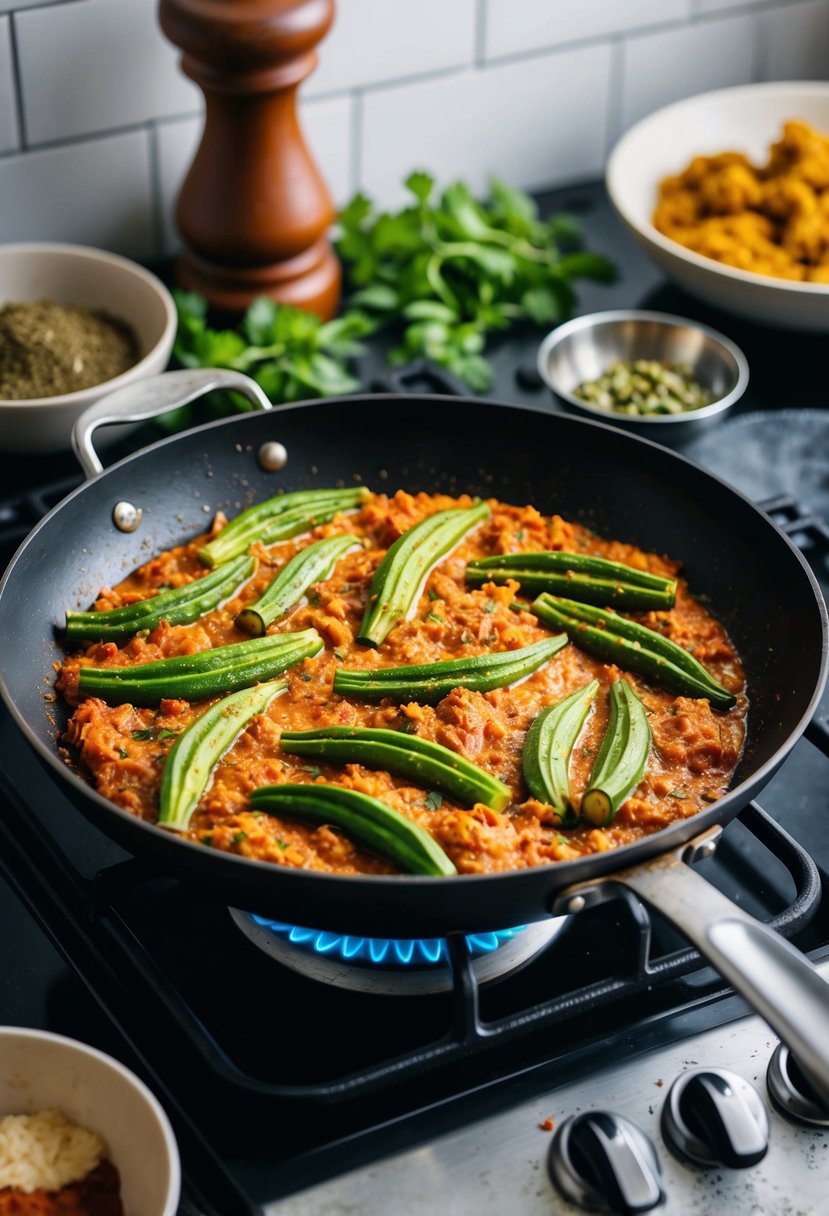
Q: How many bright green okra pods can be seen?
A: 13